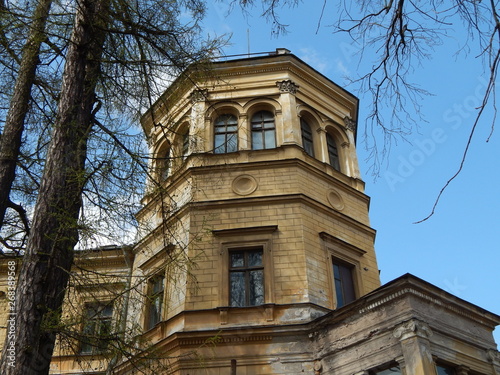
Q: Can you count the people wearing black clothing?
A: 0